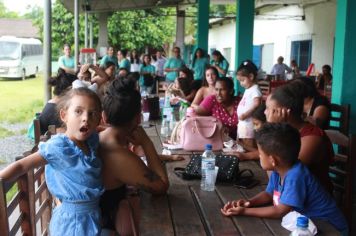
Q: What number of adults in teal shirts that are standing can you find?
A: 7